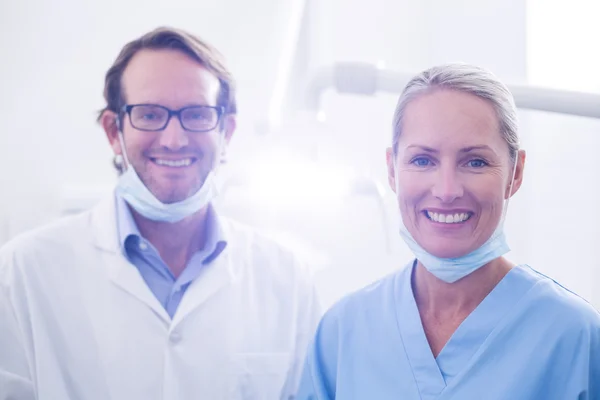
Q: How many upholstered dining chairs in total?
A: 0